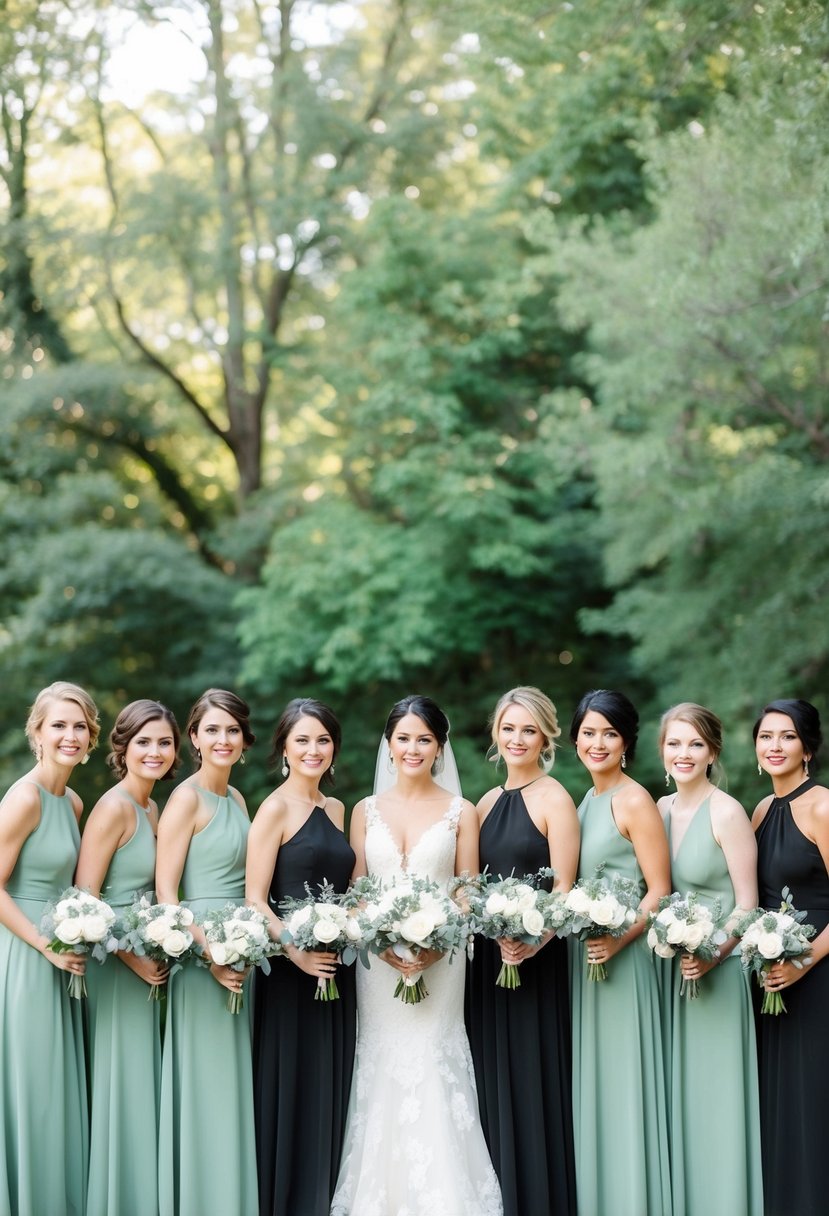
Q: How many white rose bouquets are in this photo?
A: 9